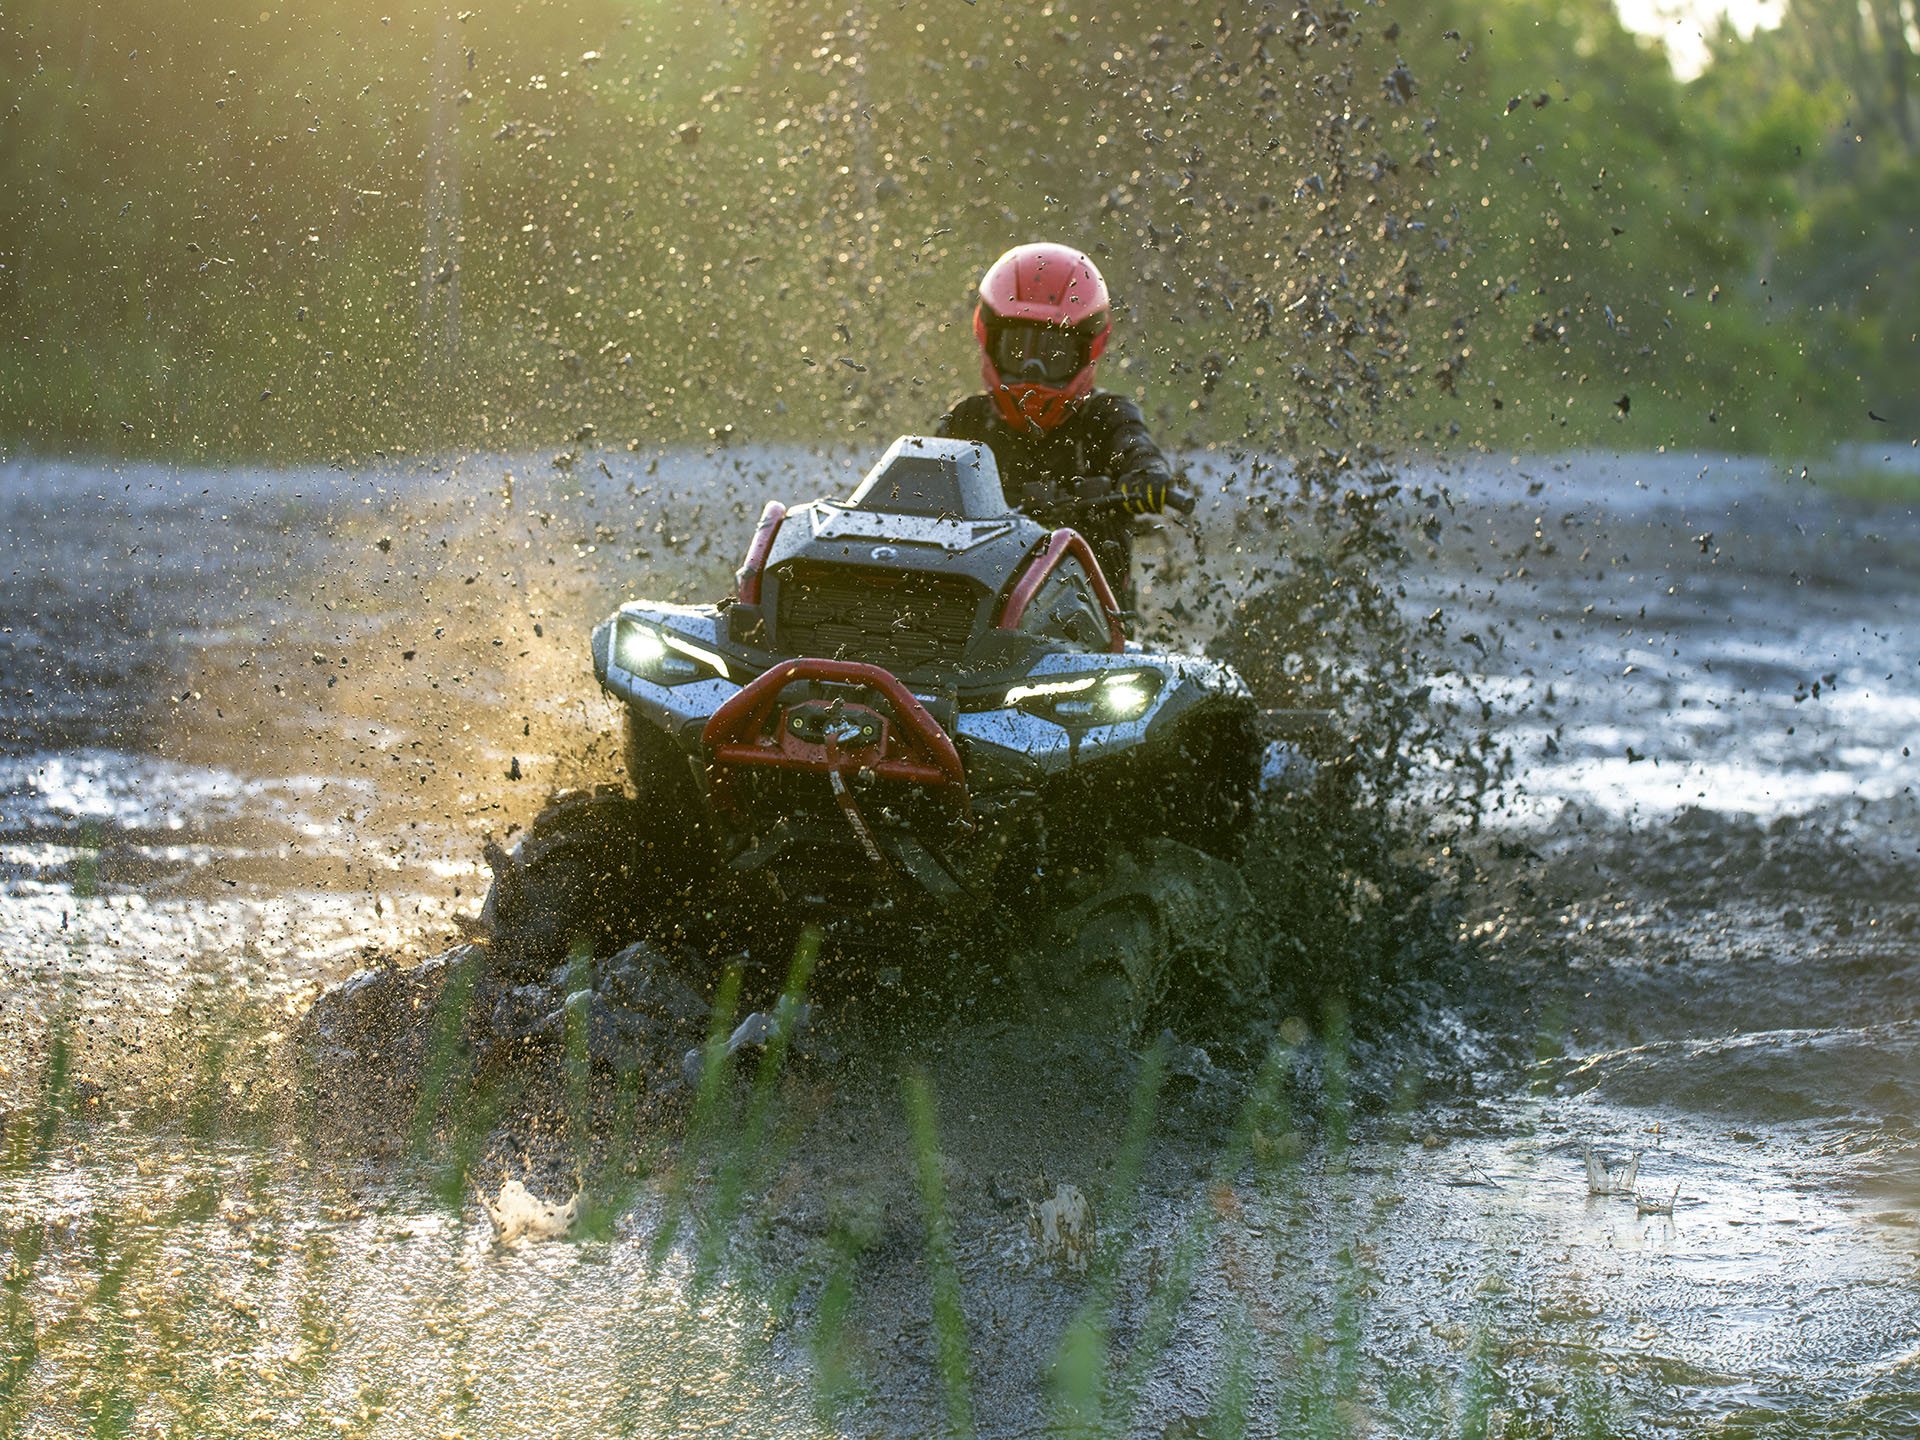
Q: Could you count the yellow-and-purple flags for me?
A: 0